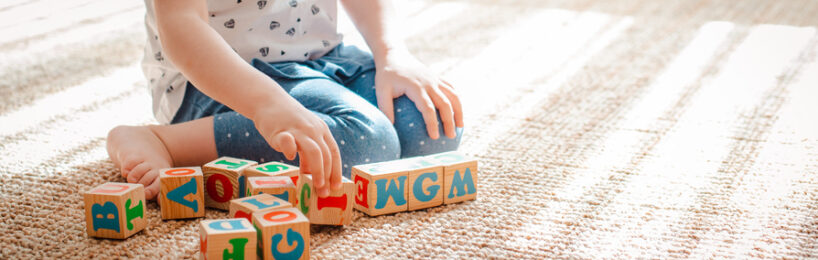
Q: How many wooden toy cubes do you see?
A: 12